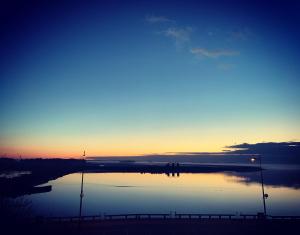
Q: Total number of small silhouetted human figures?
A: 3